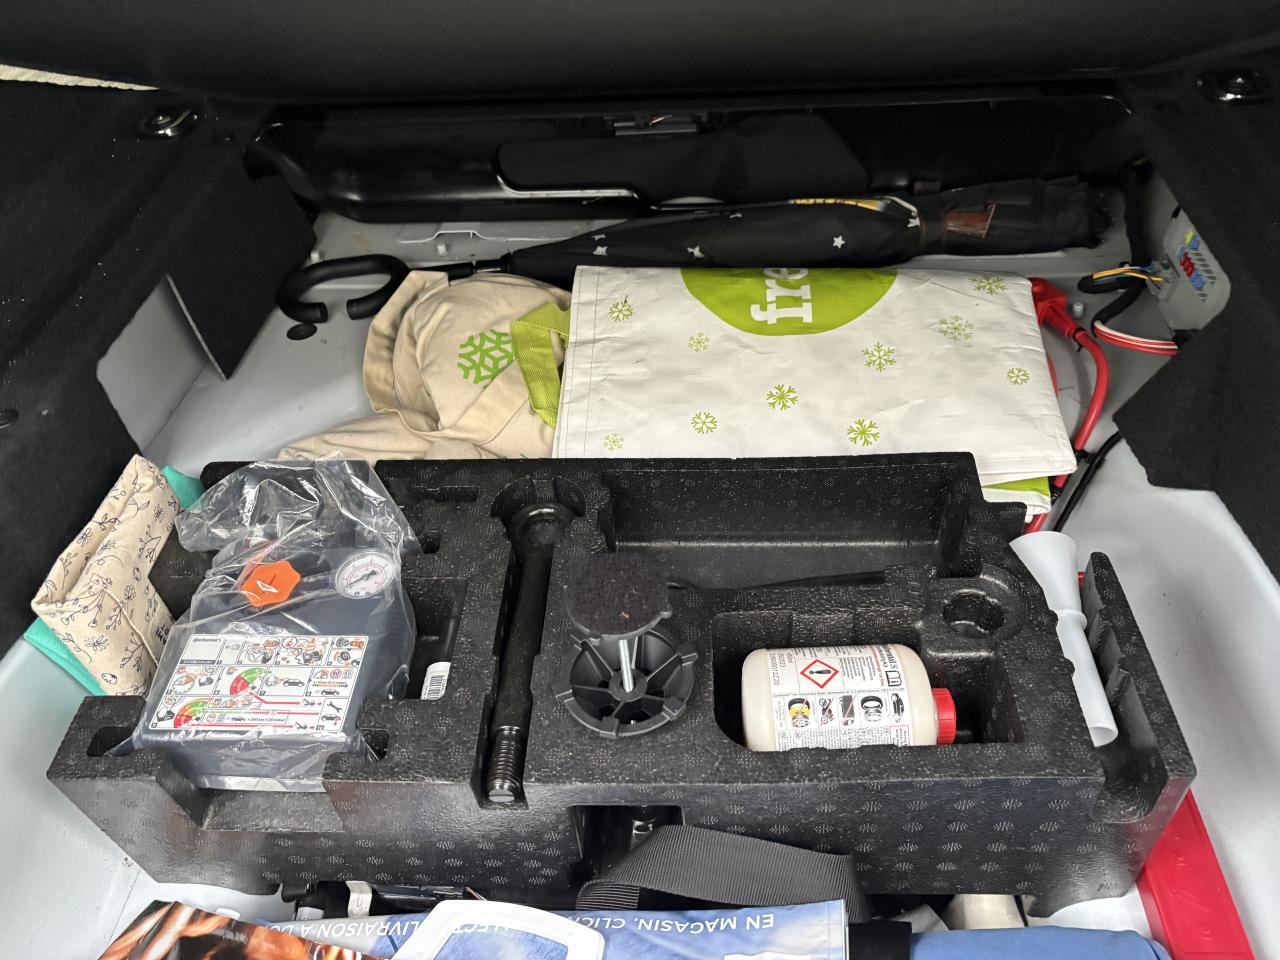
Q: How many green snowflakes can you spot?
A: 11